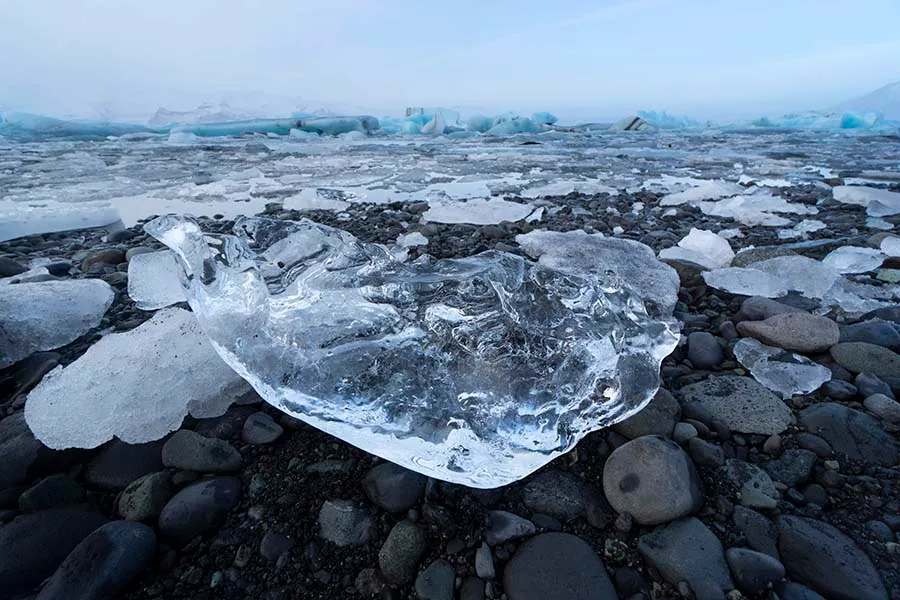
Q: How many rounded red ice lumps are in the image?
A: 0